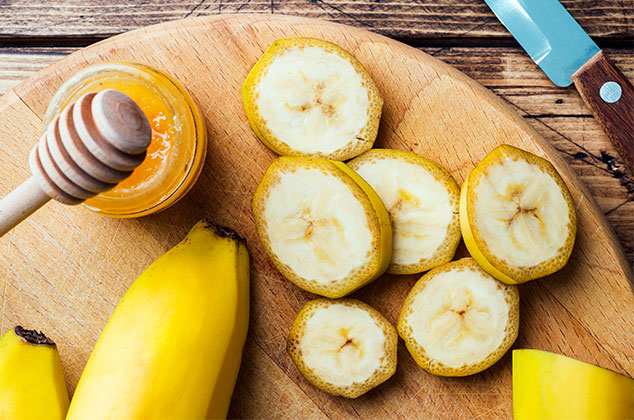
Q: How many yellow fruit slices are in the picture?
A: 6